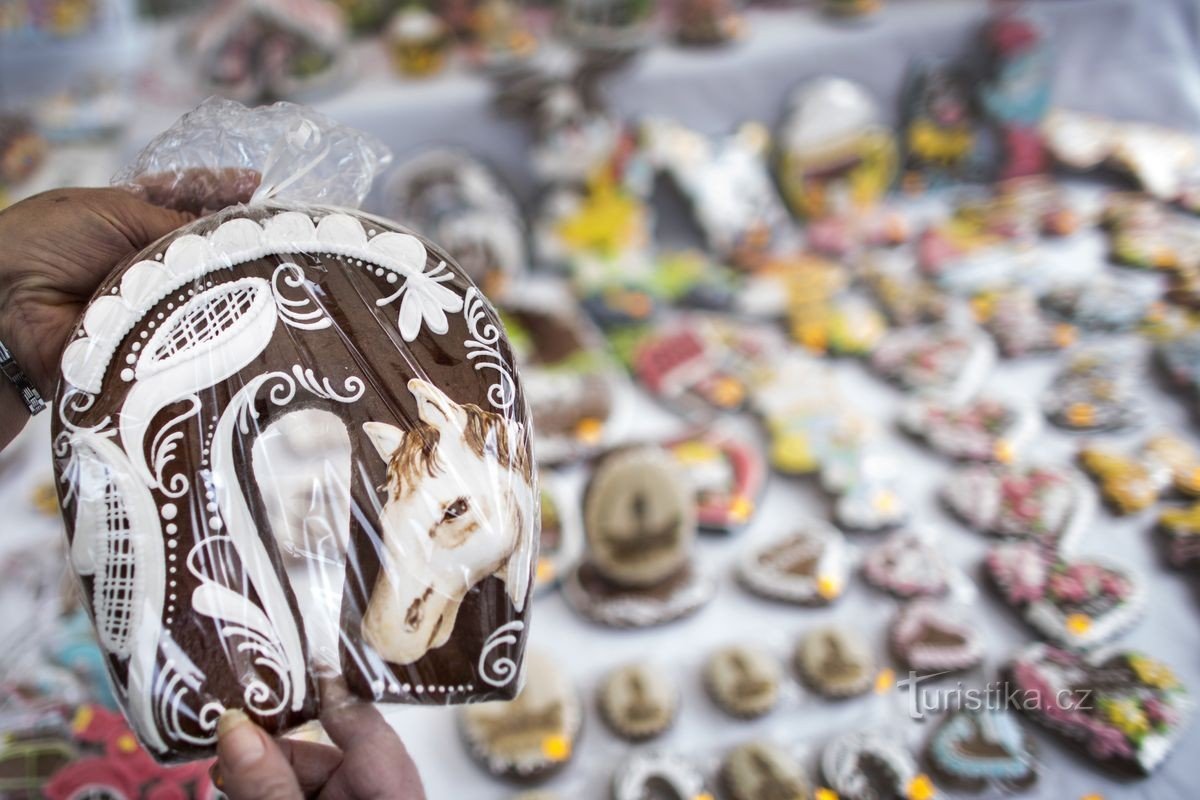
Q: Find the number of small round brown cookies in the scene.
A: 4